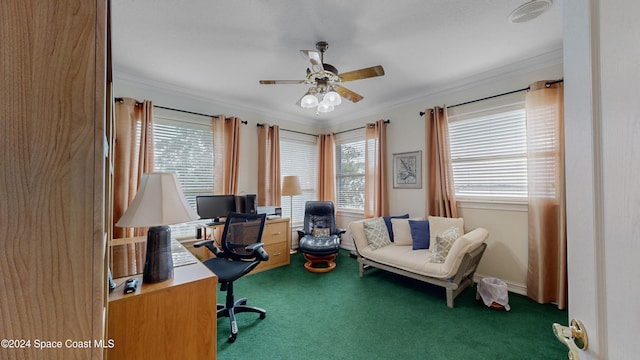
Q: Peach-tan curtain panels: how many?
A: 7